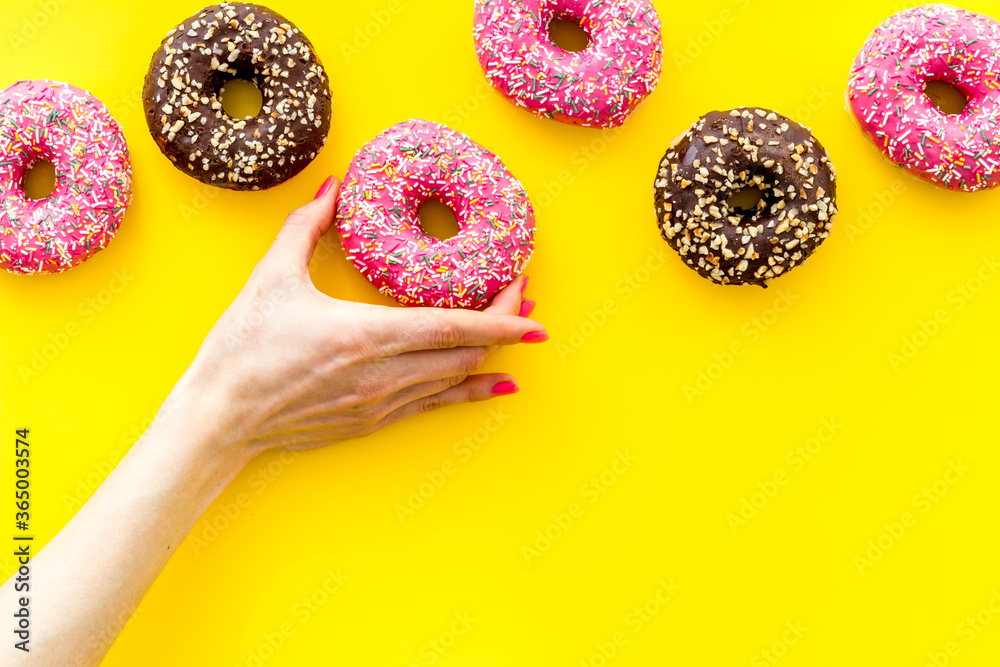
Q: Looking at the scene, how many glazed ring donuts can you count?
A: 6